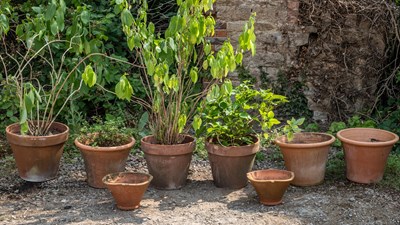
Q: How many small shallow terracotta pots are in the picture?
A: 2